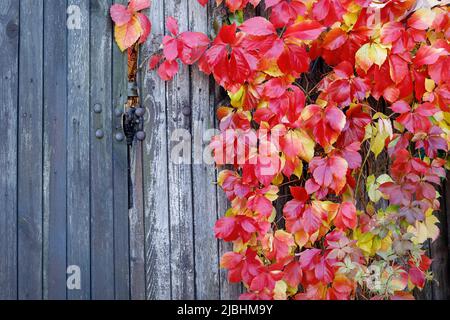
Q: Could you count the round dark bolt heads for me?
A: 7